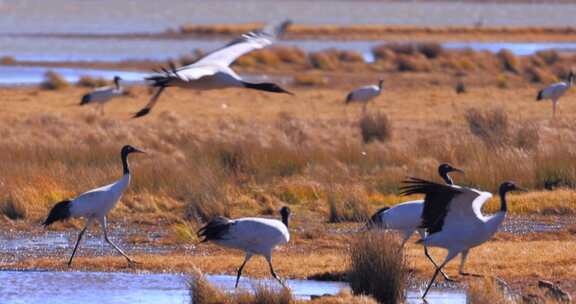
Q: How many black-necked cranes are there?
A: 8